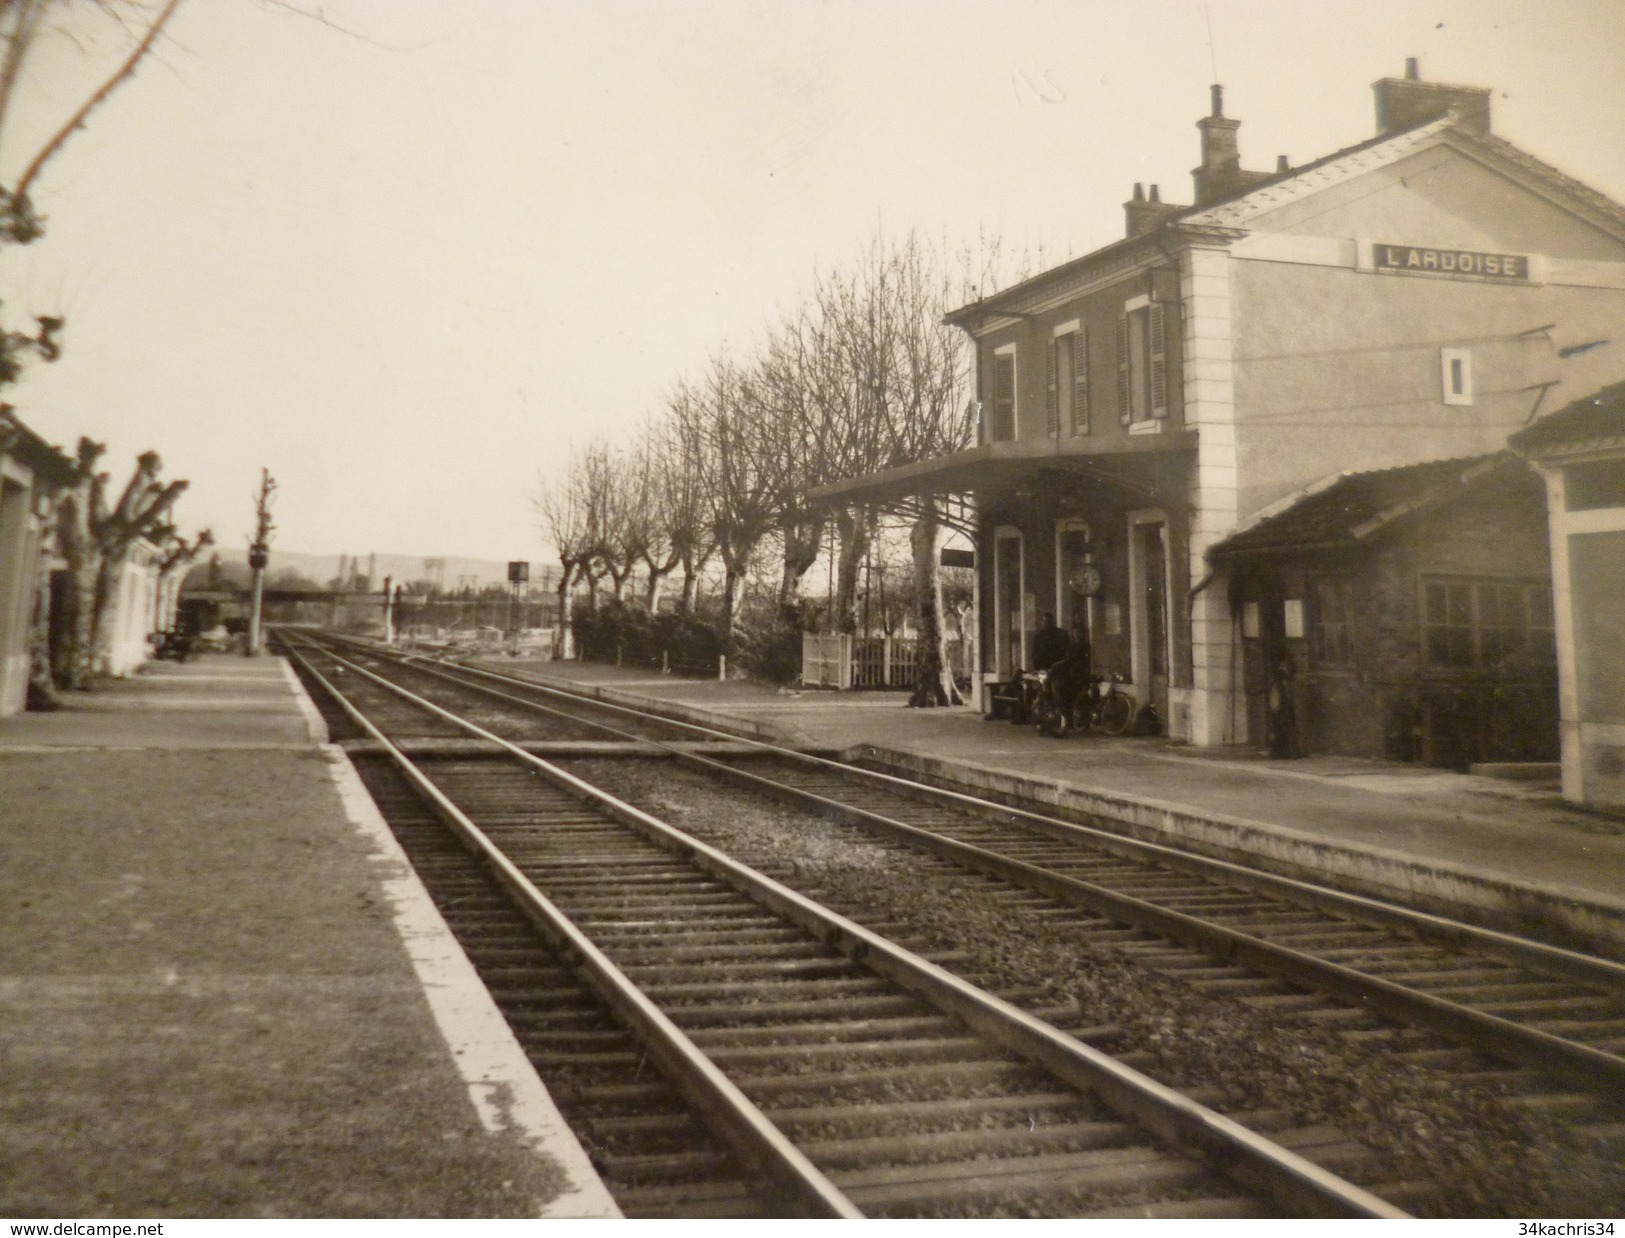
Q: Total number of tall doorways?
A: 3